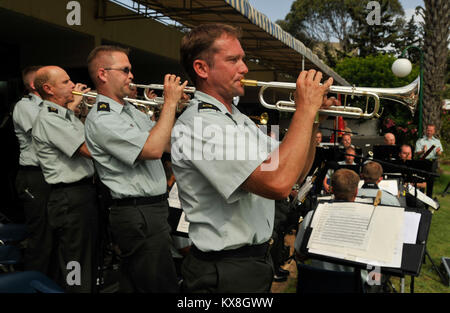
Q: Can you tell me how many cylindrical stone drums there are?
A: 0